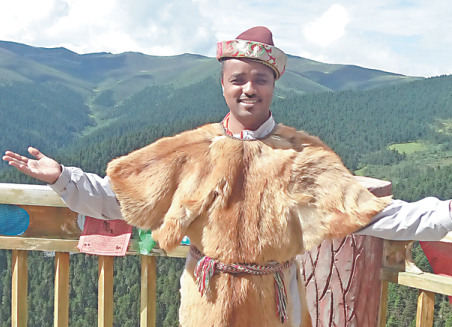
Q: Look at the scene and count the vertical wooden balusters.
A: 6